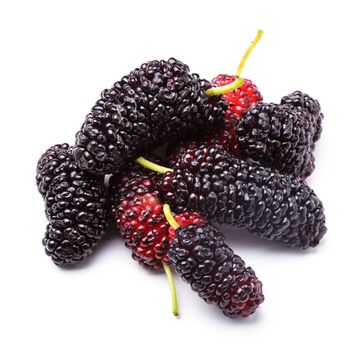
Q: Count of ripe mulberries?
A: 5